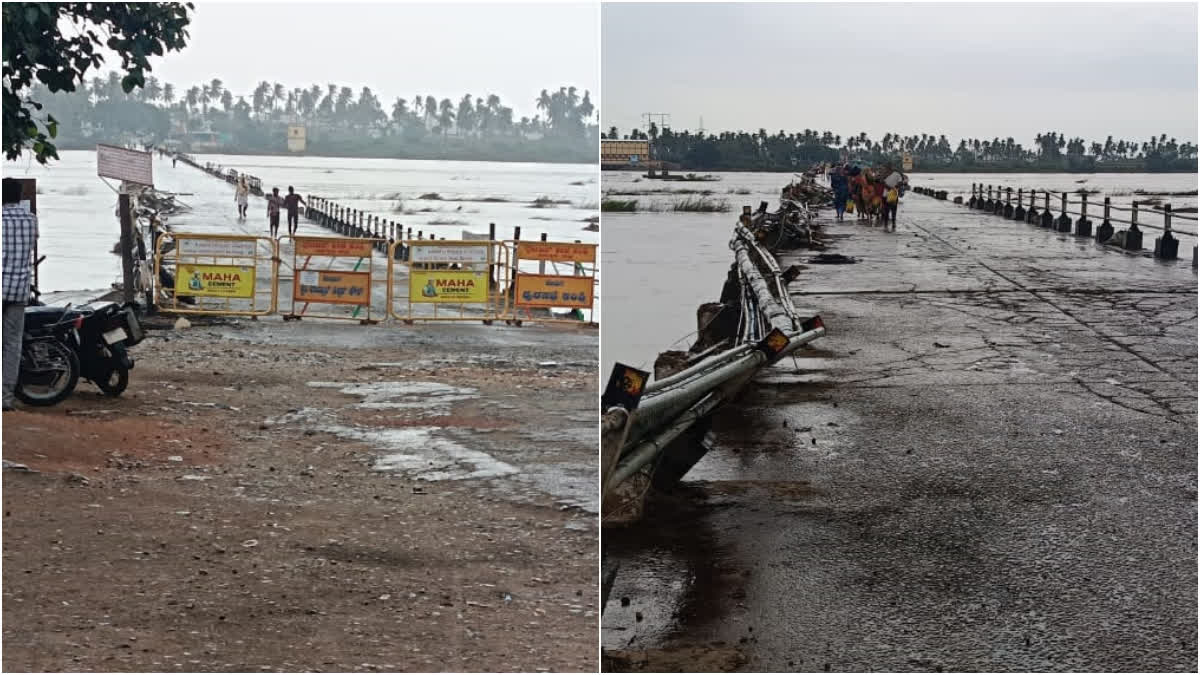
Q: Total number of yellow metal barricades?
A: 4